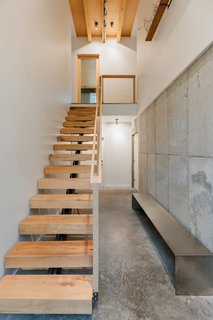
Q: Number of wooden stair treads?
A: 14